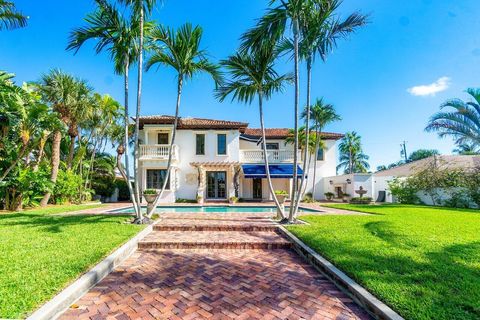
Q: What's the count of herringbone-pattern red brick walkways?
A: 1